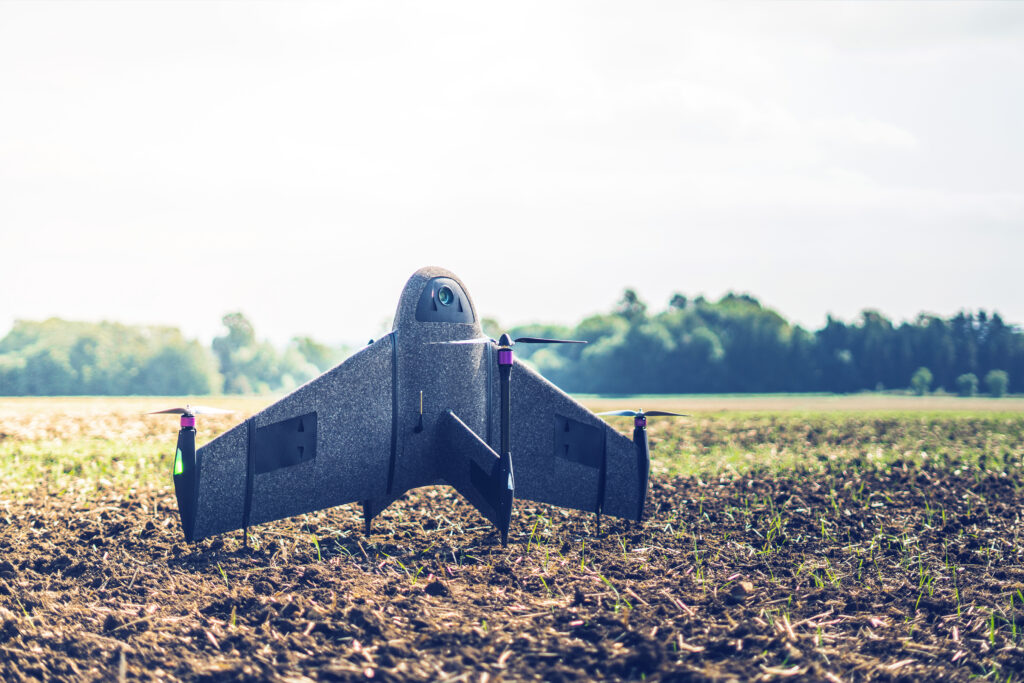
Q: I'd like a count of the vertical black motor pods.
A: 3